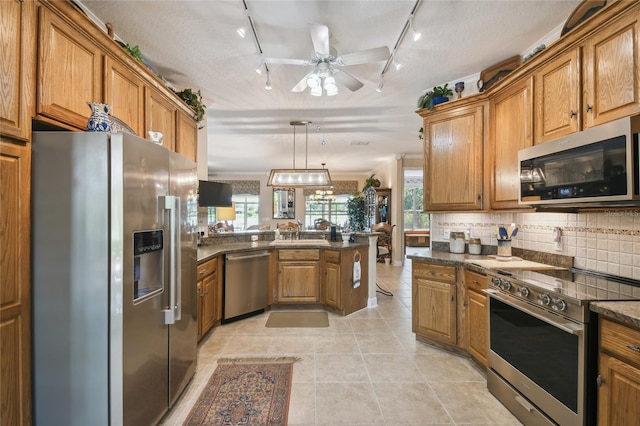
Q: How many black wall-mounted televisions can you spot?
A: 1